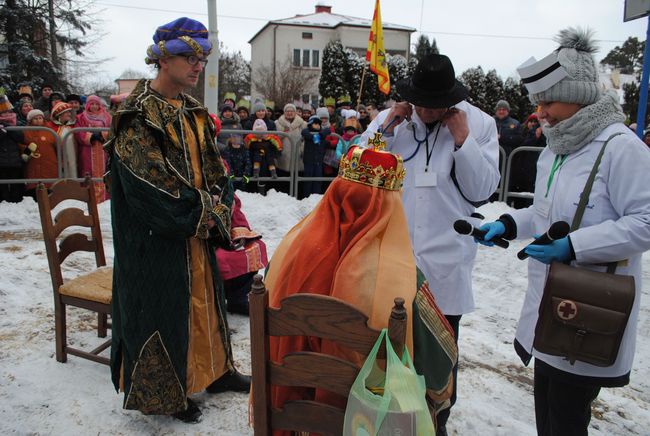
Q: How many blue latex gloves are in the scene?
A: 2